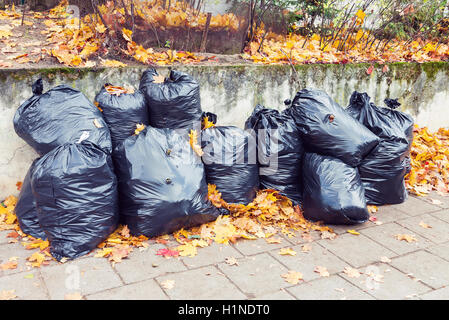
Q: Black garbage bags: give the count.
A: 12